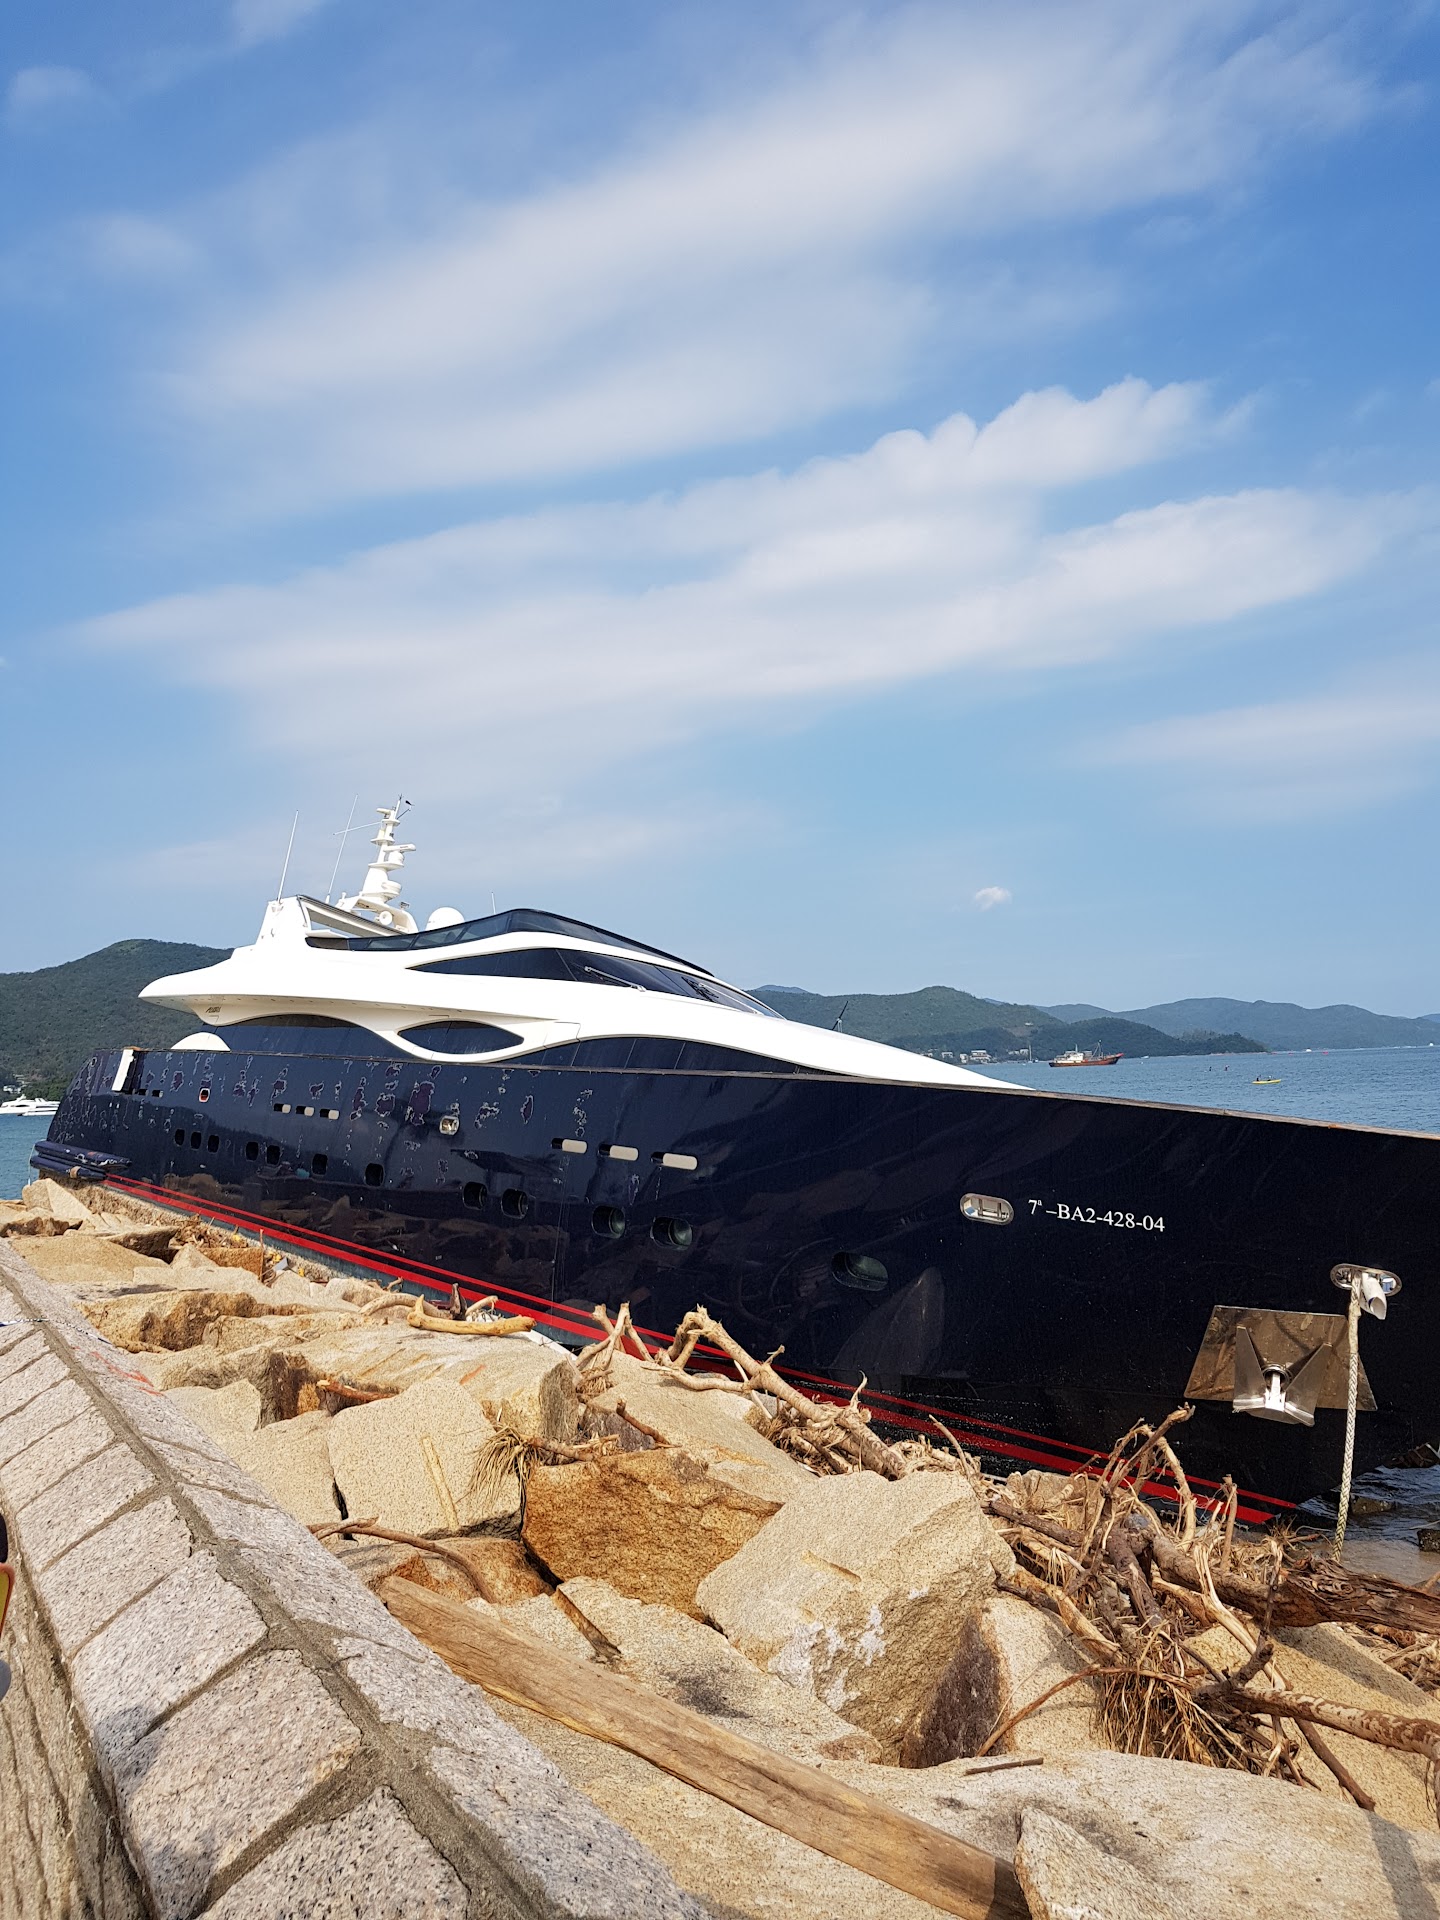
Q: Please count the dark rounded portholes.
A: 12